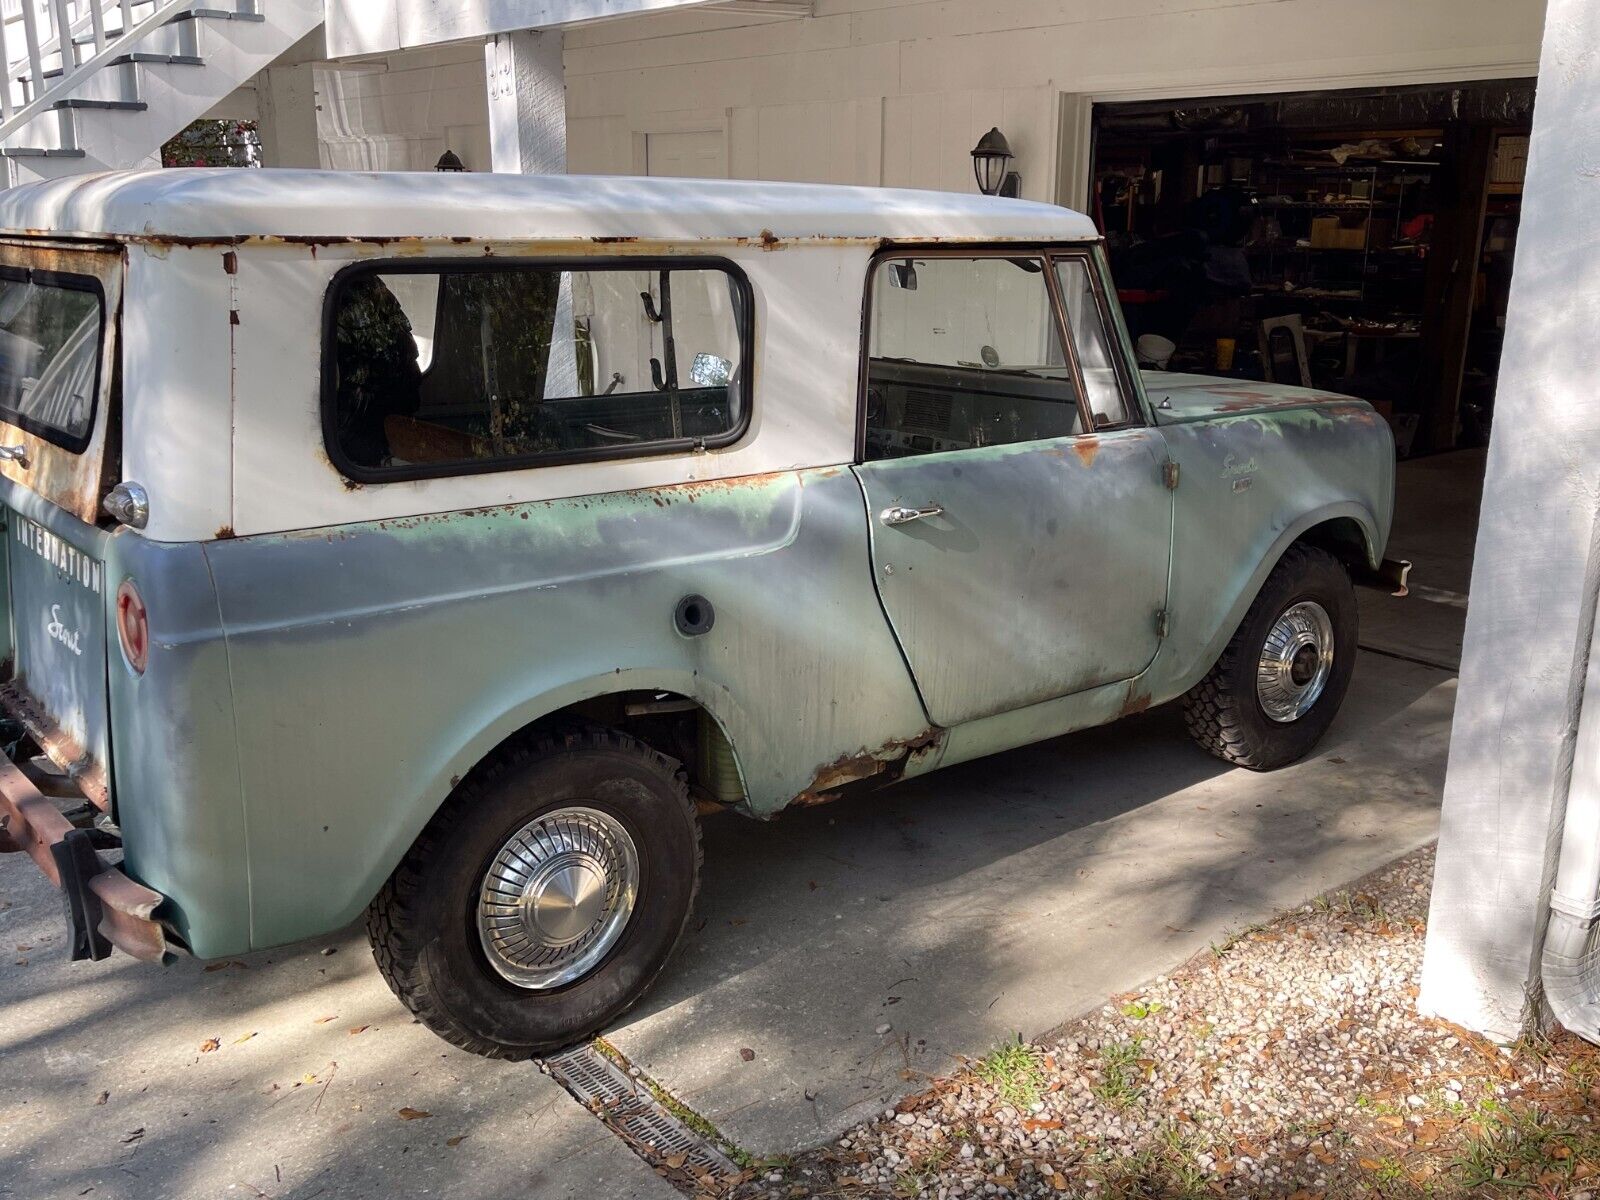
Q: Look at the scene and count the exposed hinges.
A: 2